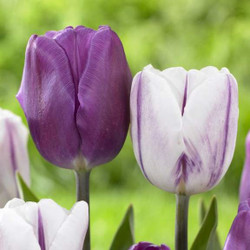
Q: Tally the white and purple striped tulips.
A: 3